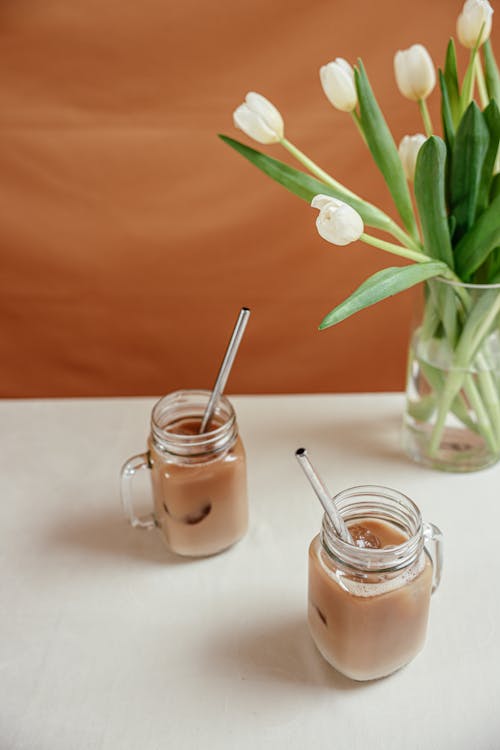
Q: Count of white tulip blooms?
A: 6